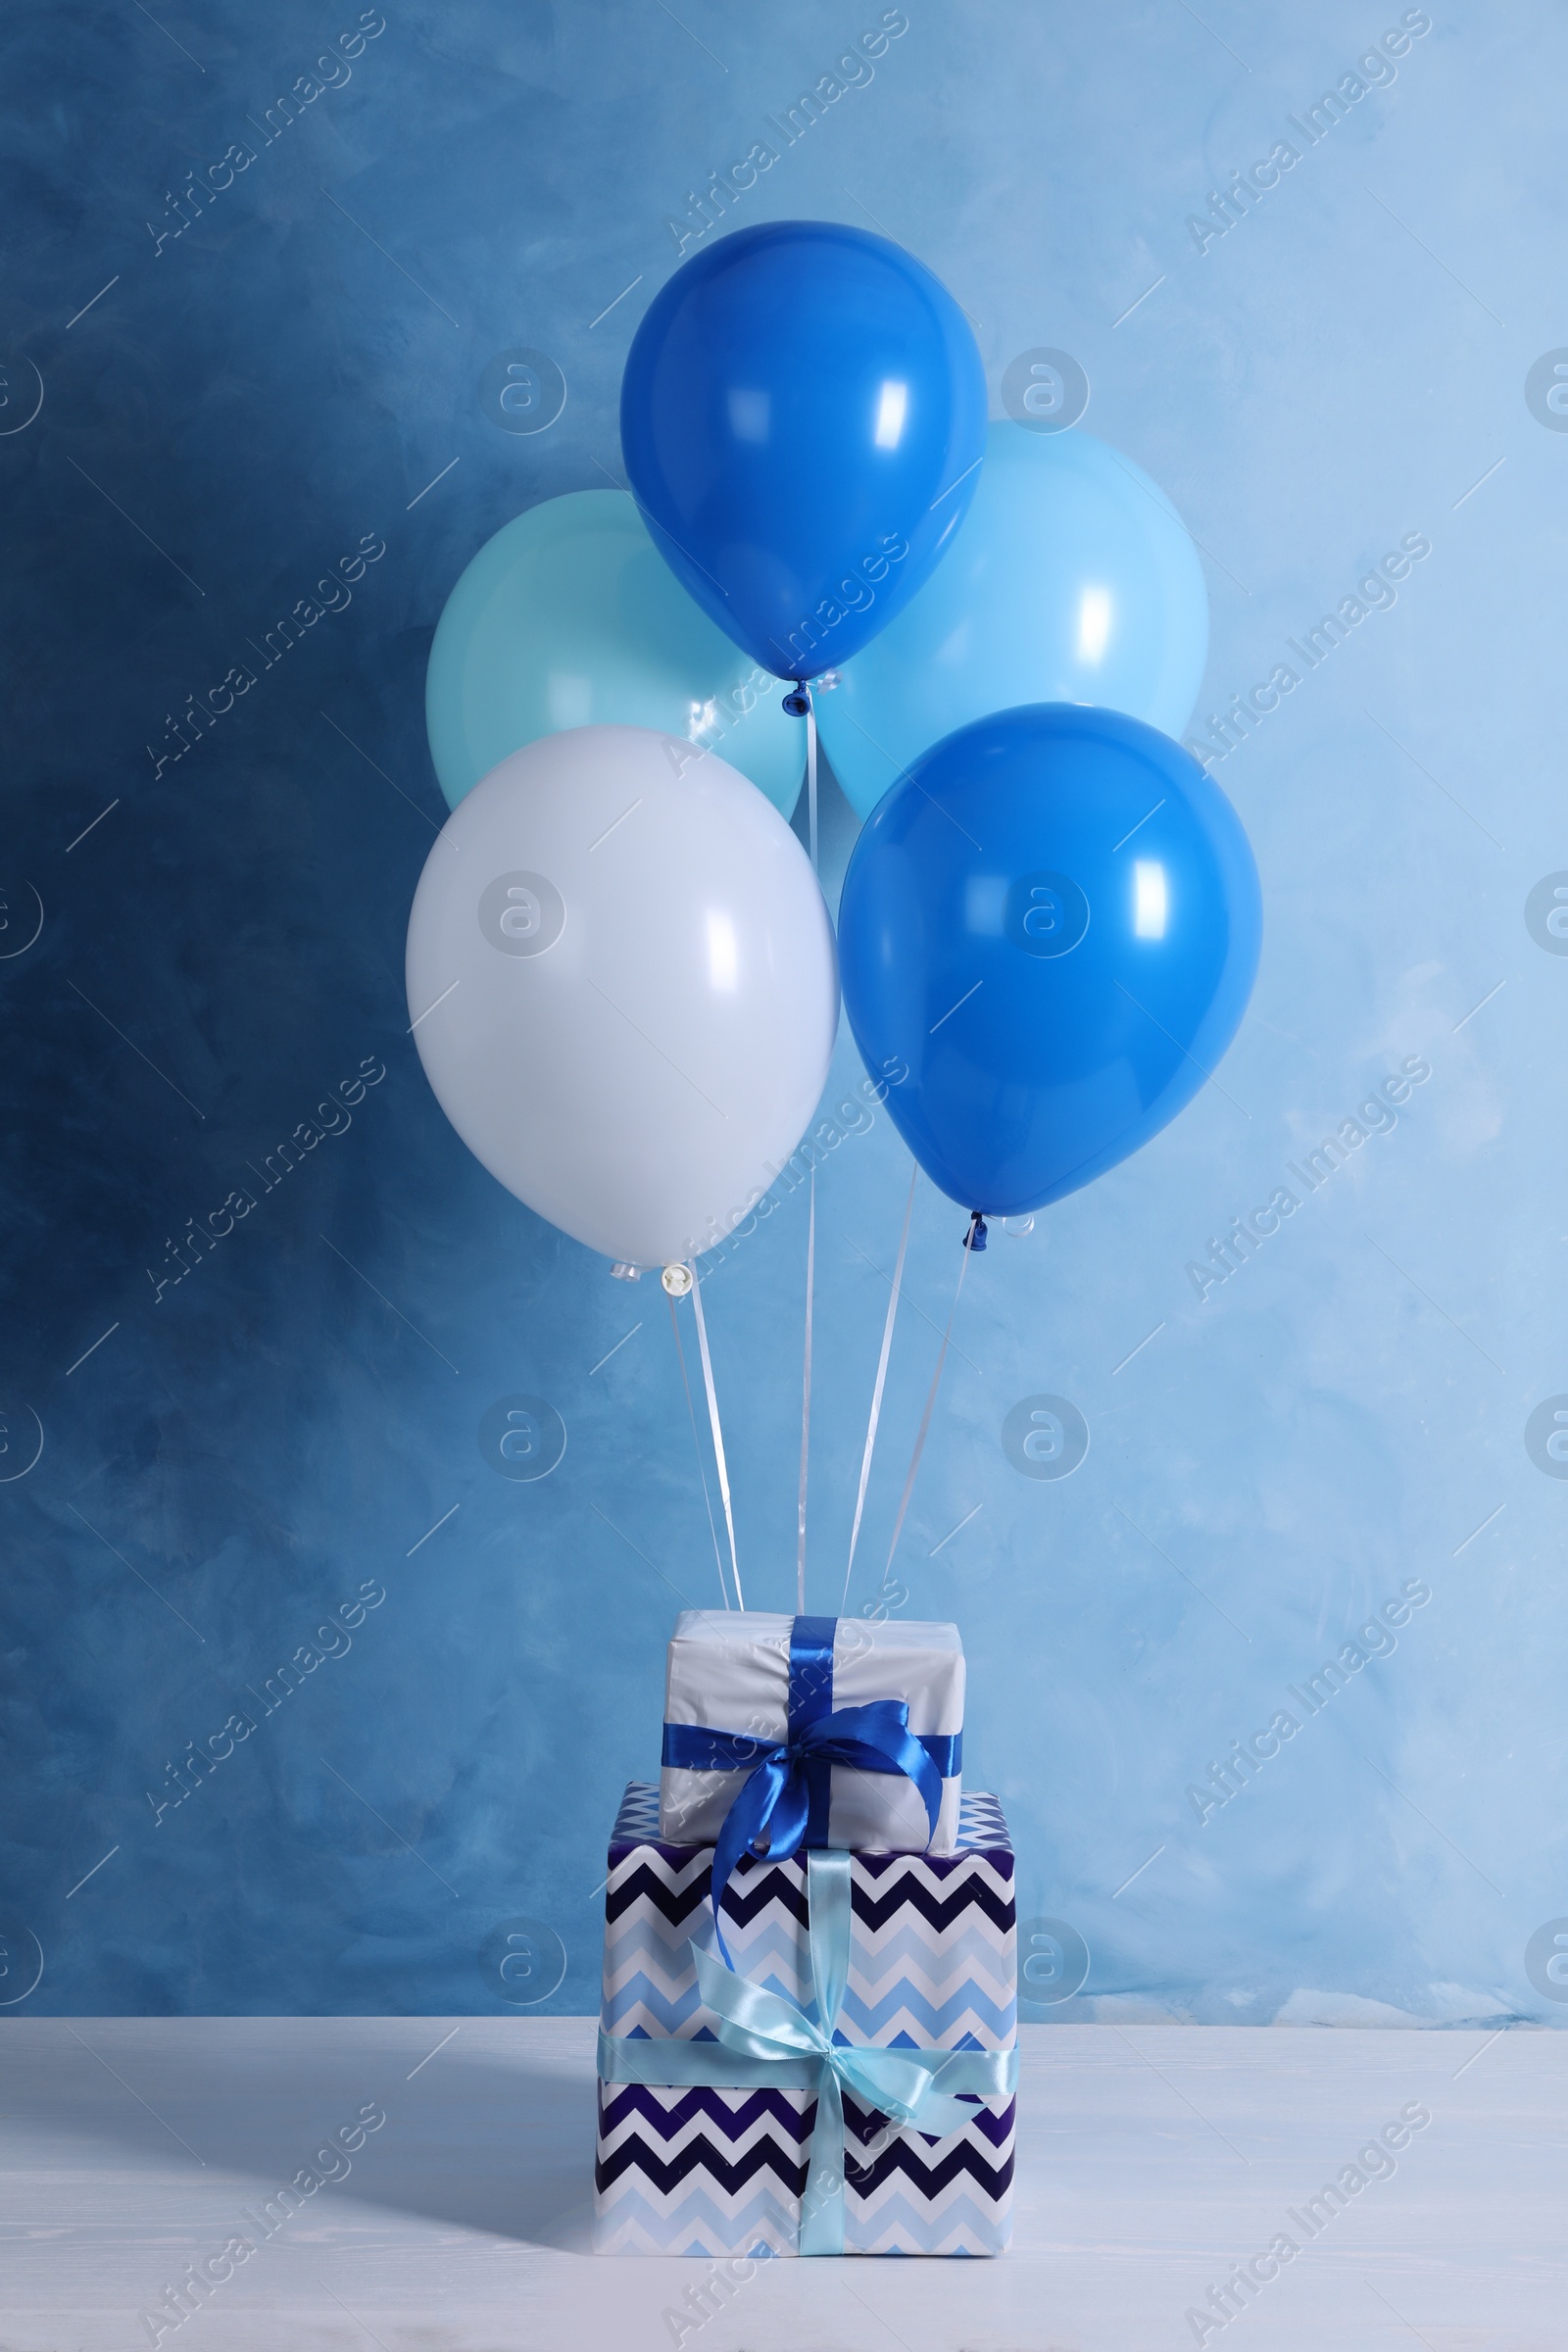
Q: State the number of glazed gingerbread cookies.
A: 0